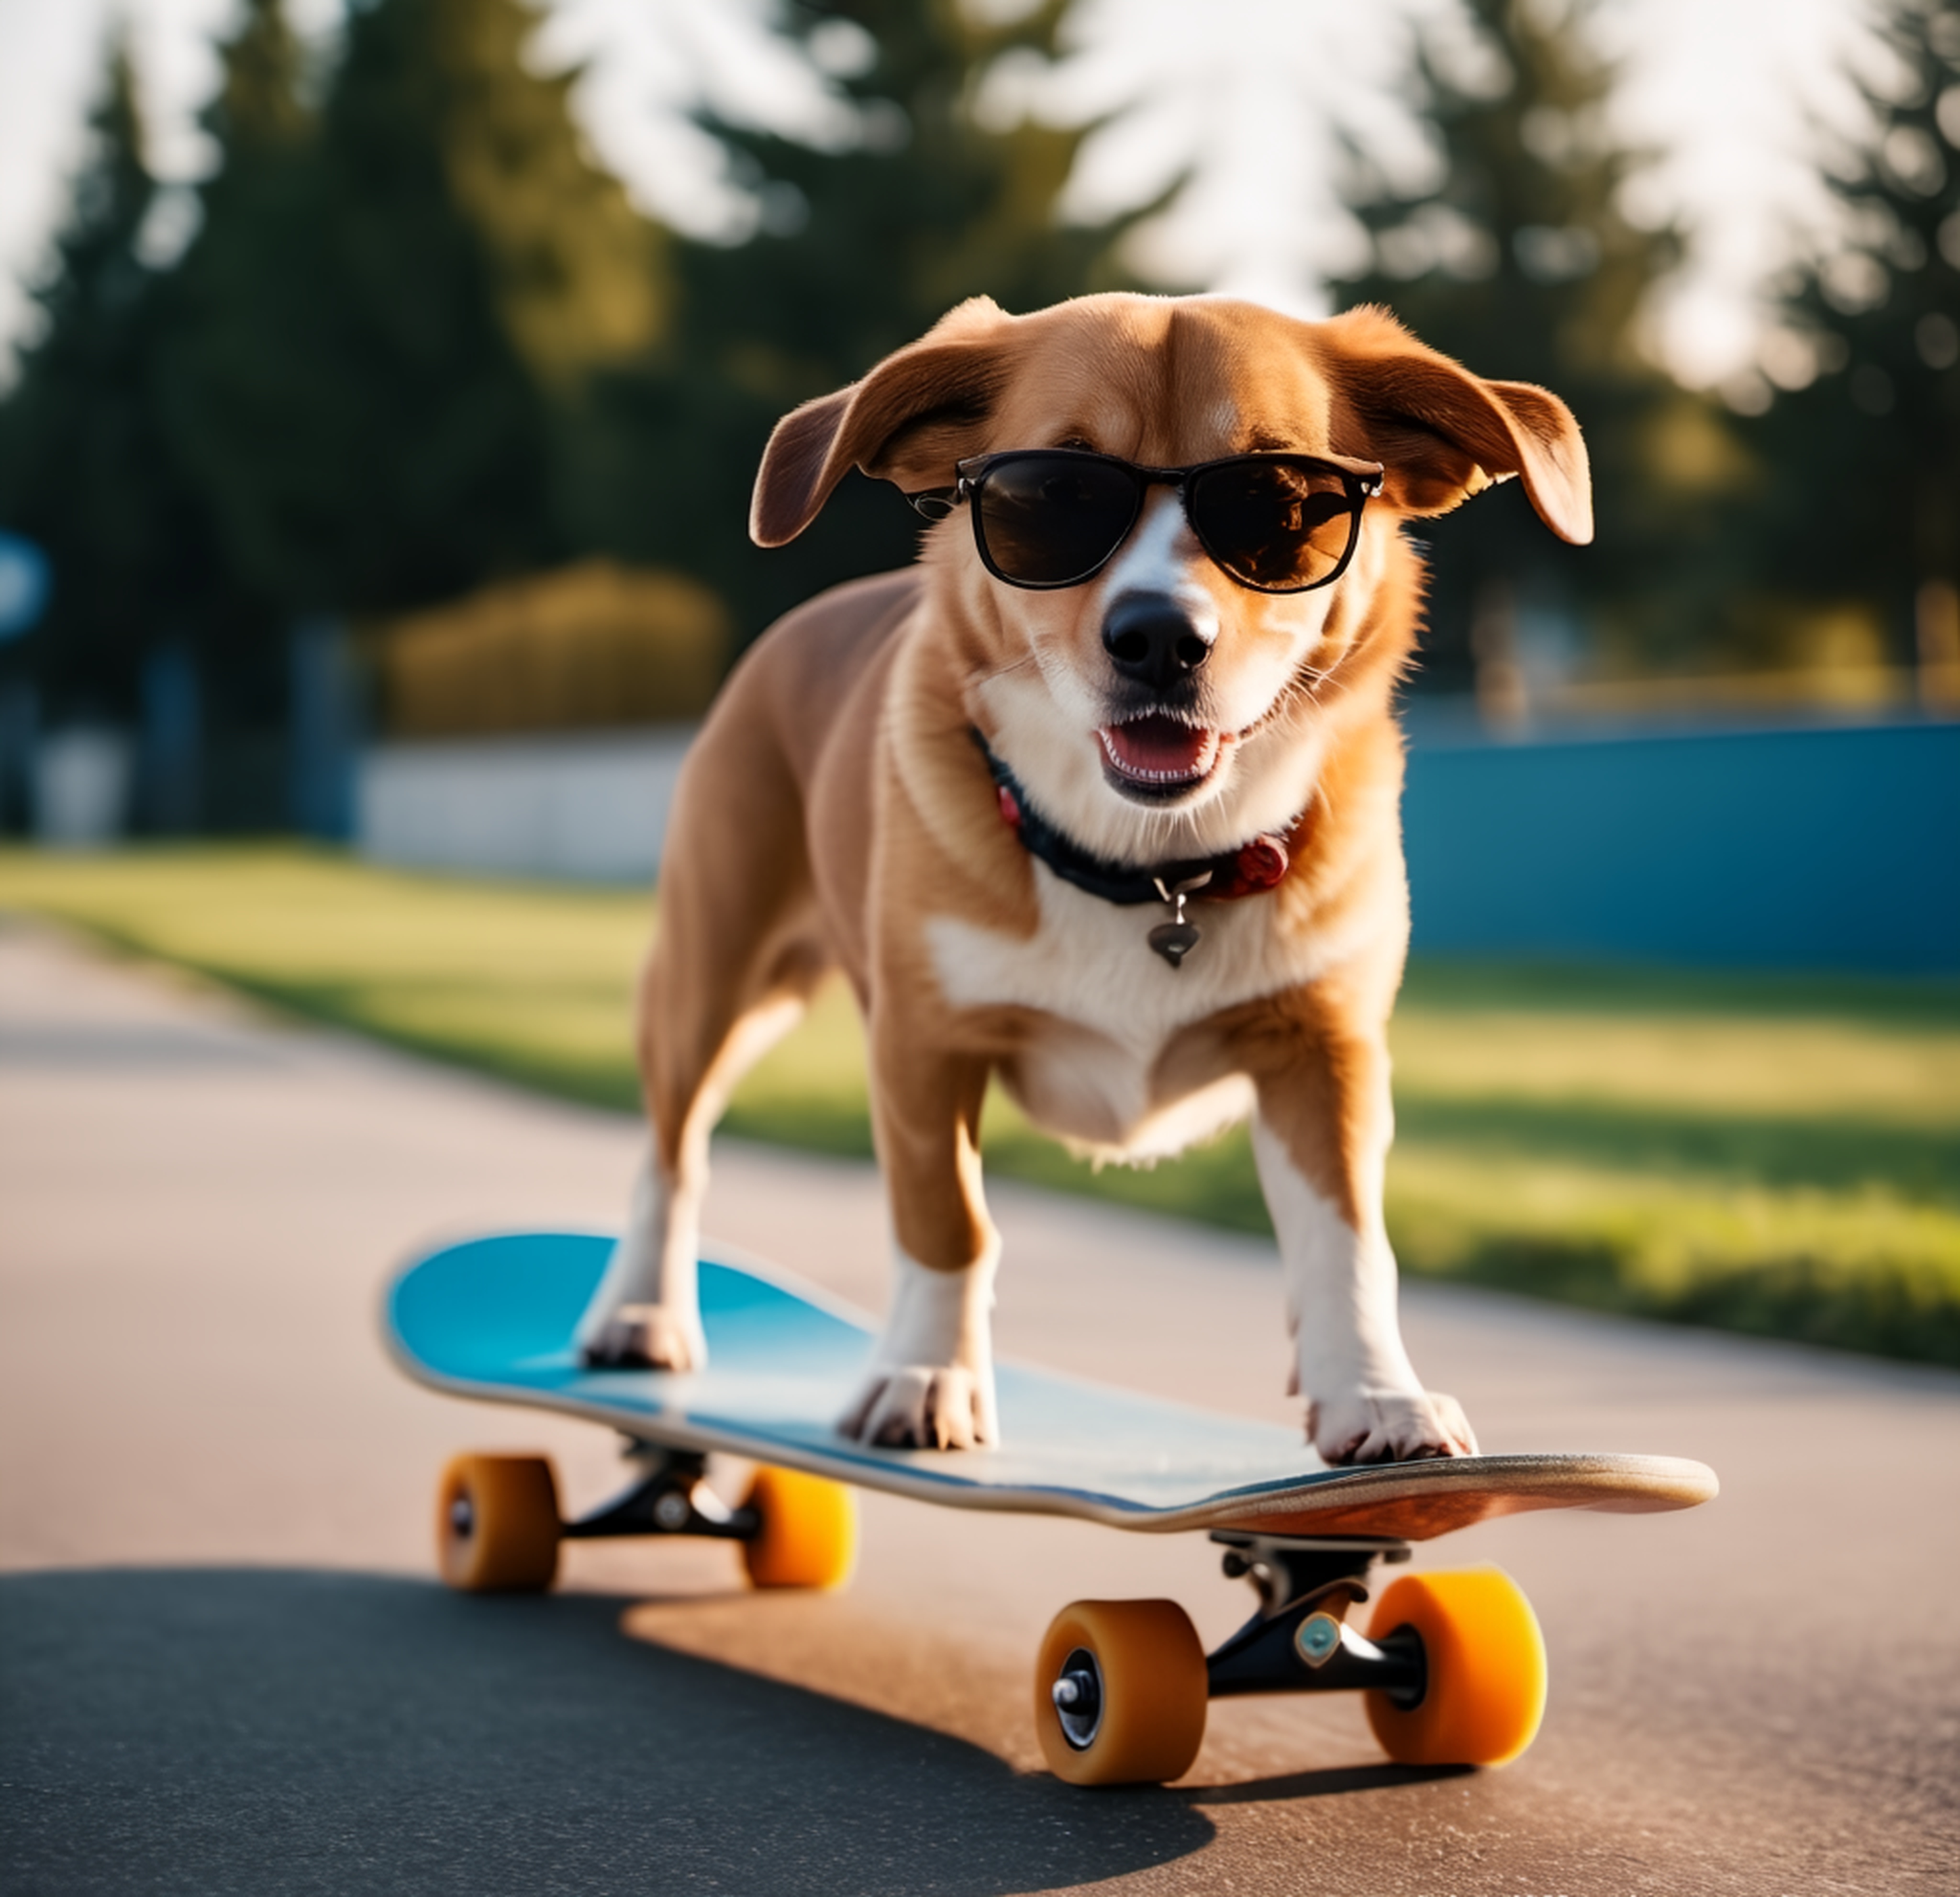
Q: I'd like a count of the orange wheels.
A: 4